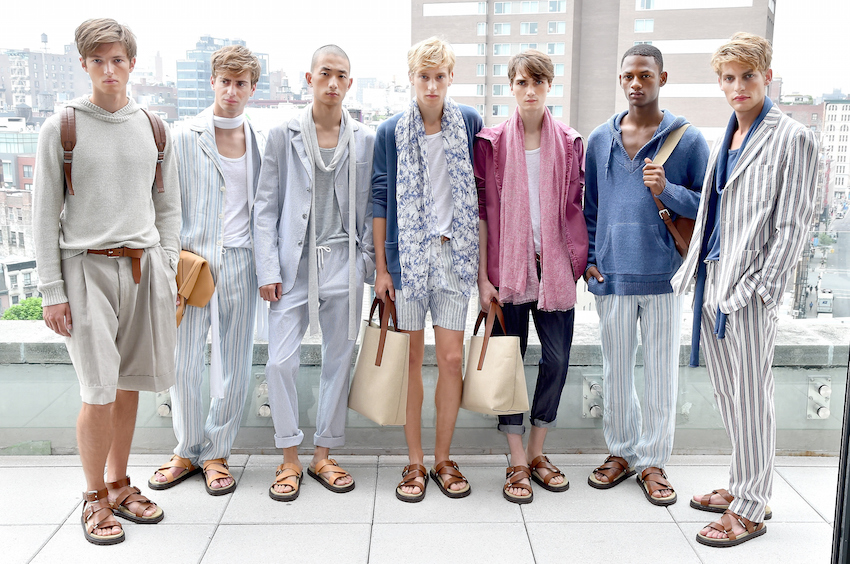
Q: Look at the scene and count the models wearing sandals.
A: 7